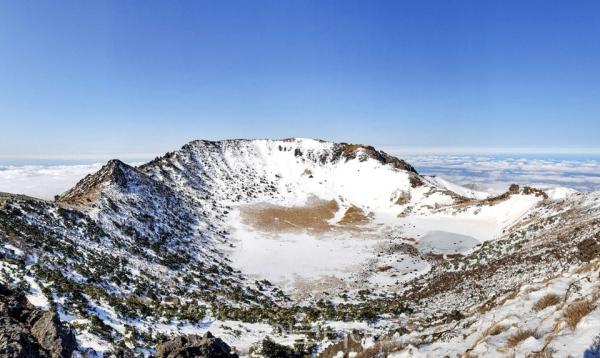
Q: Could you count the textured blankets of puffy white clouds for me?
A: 2